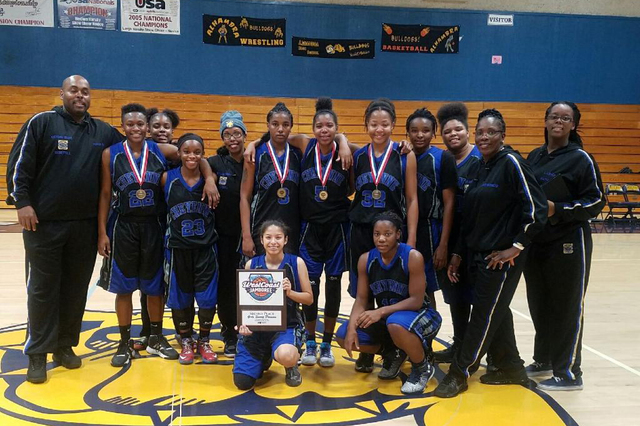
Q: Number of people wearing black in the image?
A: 14